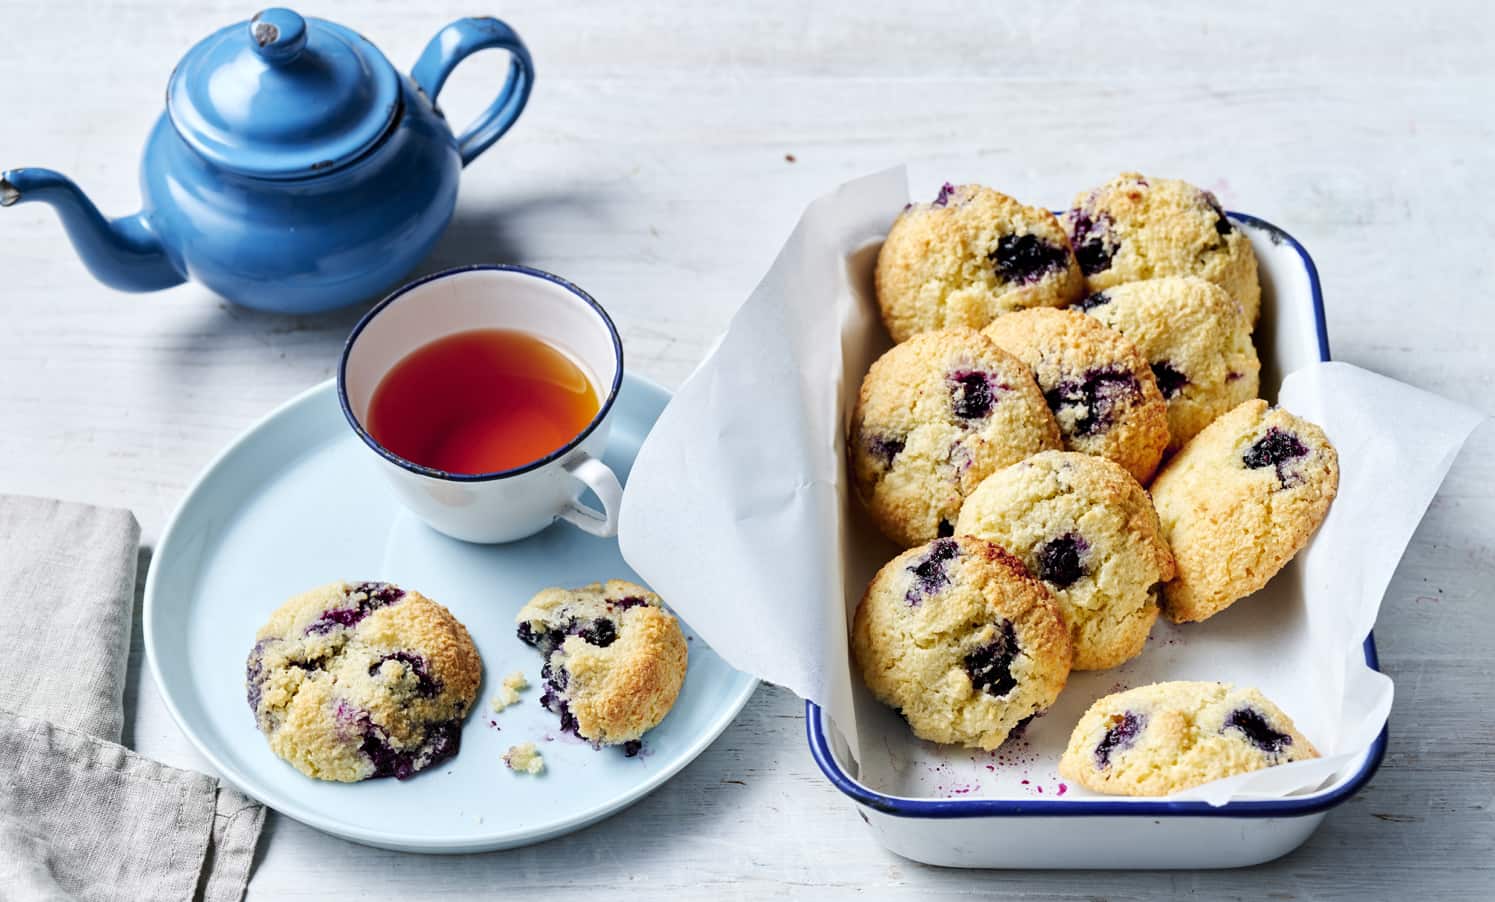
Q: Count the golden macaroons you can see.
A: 11